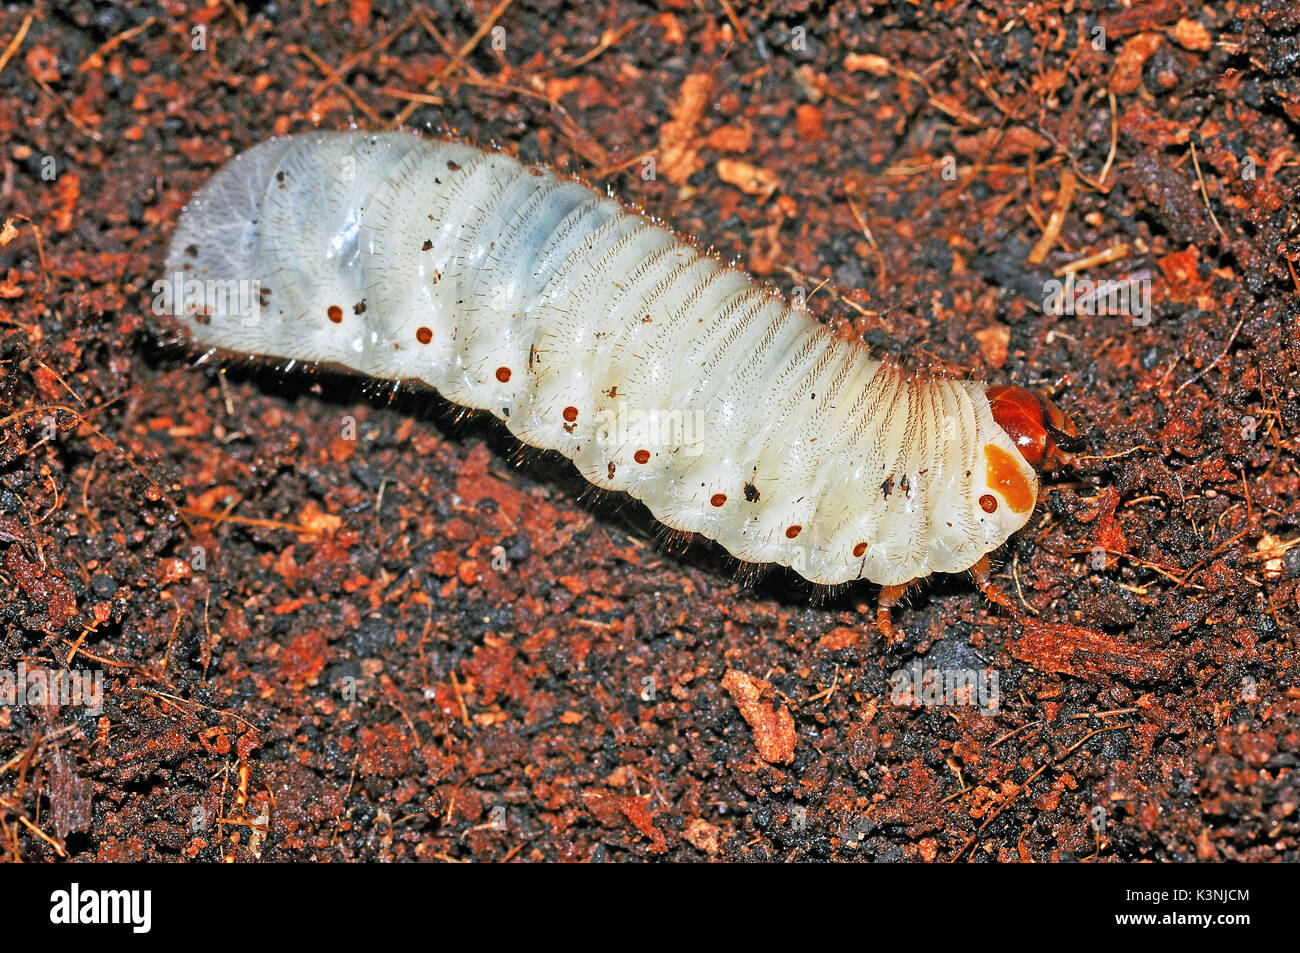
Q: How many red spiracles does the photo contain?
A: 9